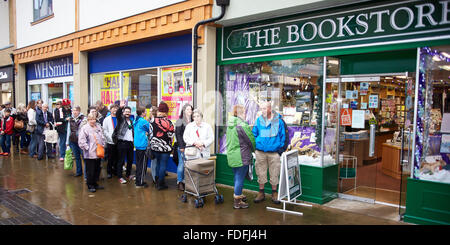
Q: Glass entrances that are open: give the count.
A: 1